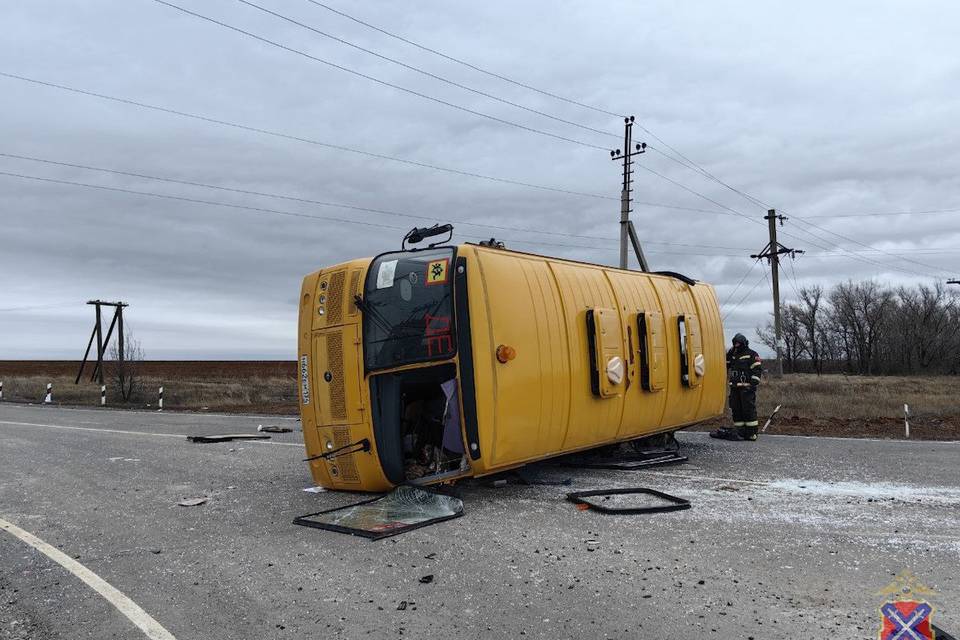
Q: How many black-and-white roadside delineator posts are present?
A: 6